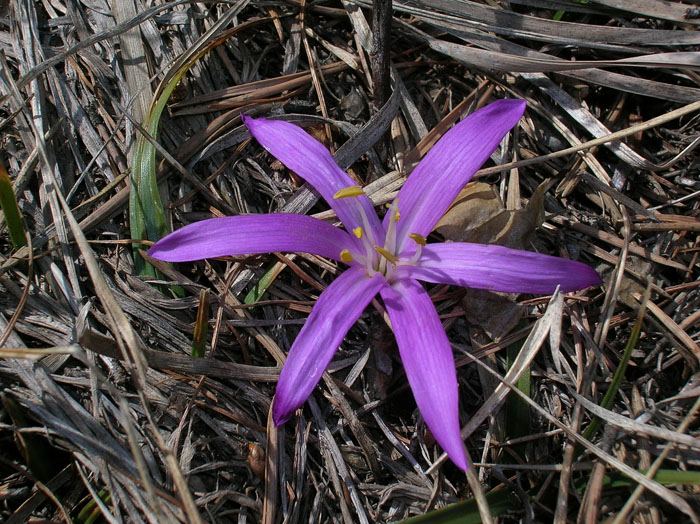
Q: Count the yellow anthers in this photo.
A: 6